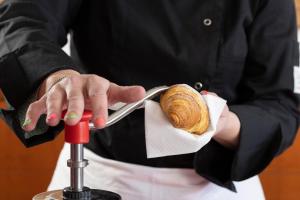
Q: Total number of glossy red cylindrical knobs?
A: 1